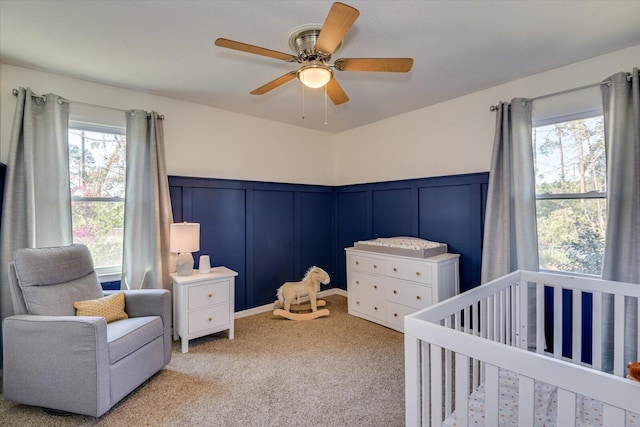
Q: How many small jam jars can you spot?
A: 0